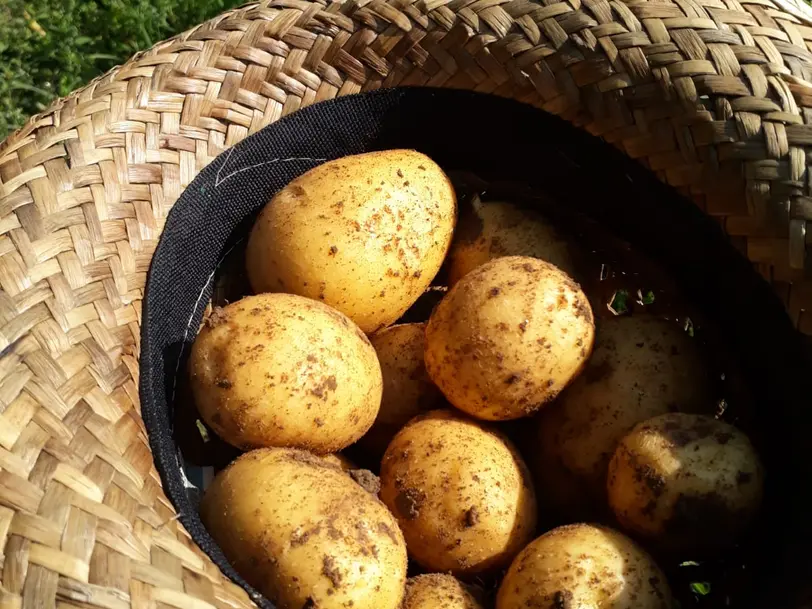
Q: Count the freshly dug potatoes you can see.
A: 11